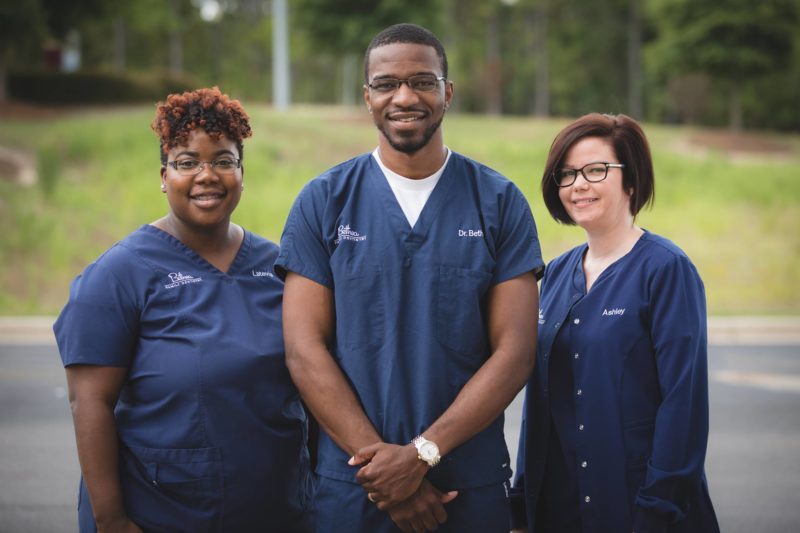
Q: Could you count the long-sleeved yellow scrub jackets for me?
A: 0